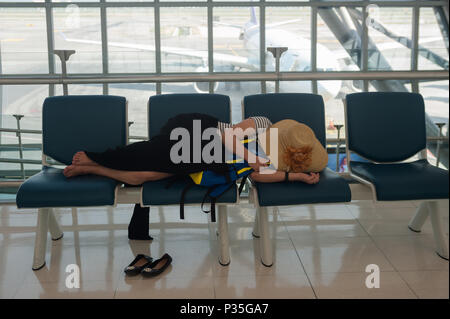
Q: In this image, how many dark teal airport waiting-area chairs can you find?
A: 4